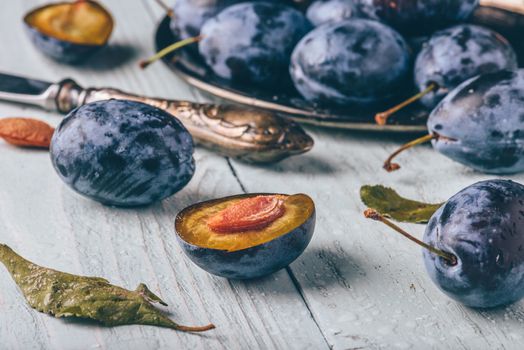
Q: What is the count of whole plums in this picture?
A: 9